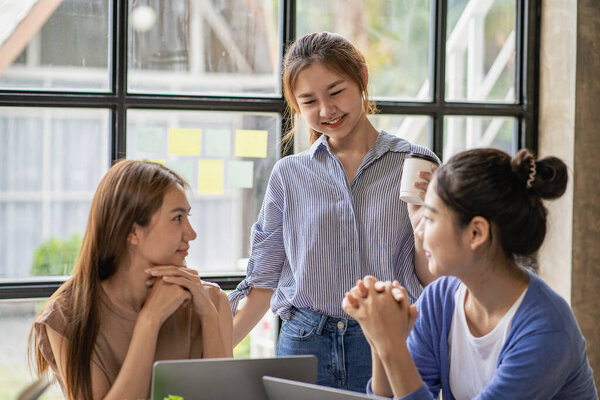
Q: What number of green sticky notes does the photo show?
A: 4